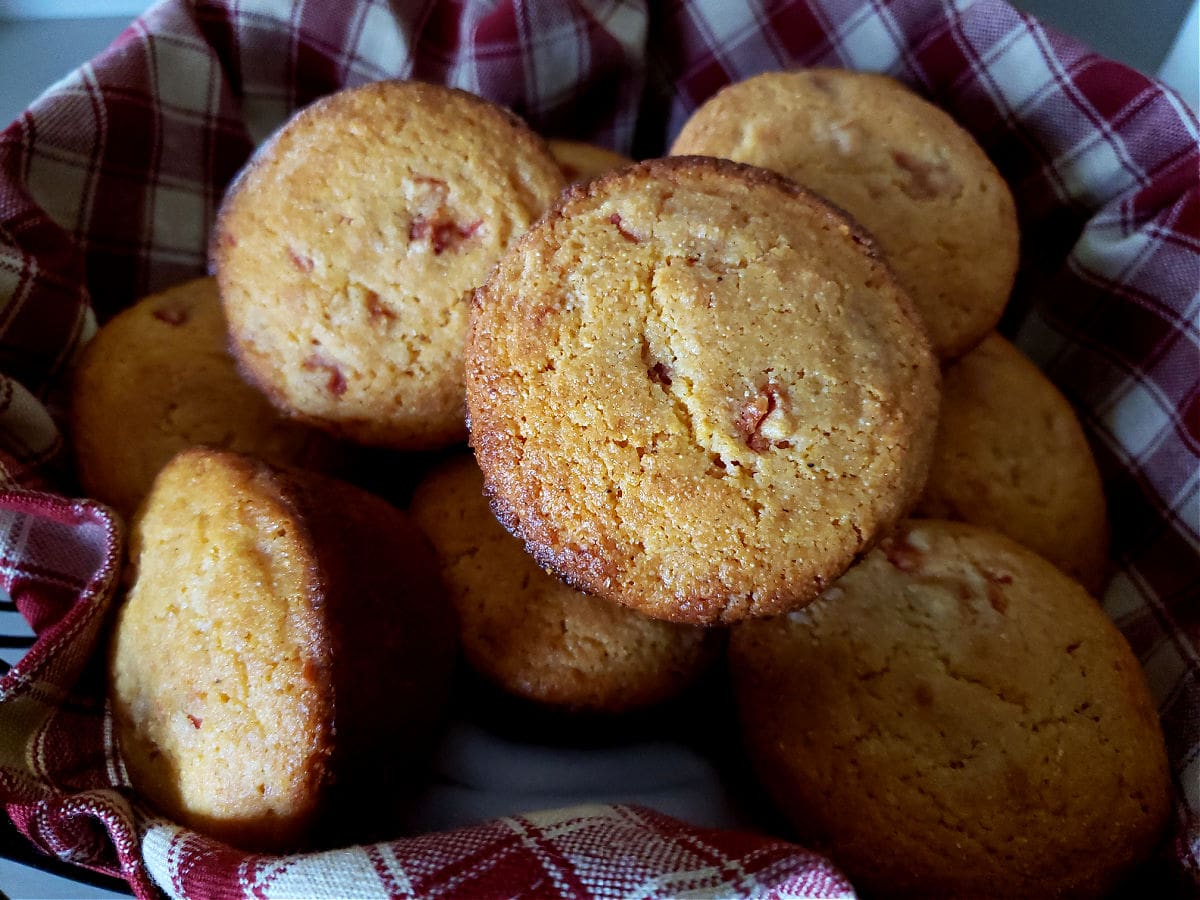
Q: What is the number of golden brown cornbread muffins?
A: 9